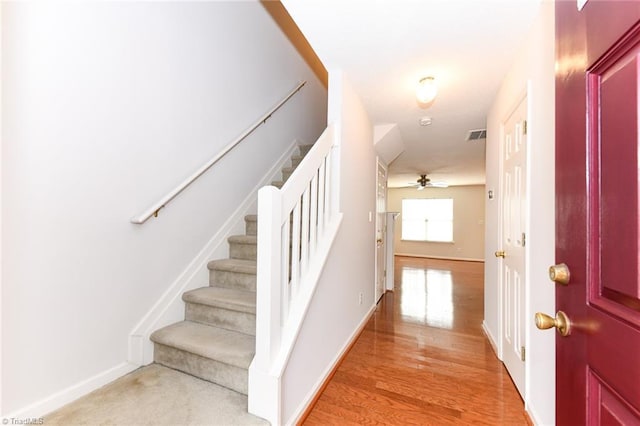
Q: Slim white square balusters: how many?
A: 6